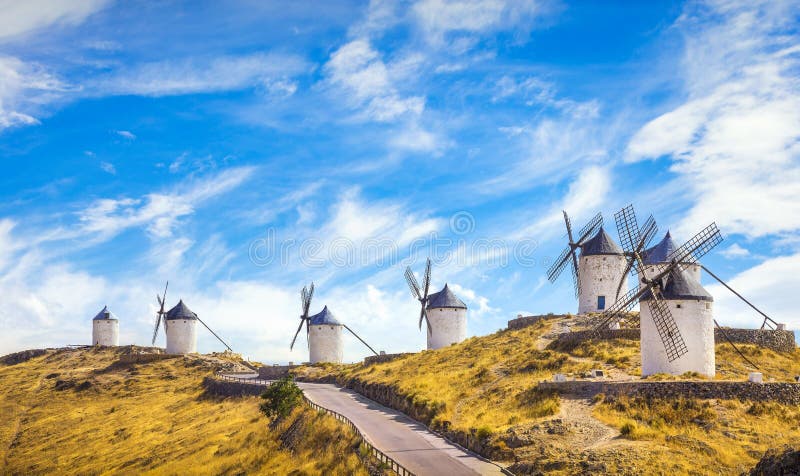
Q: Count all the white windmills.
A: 7